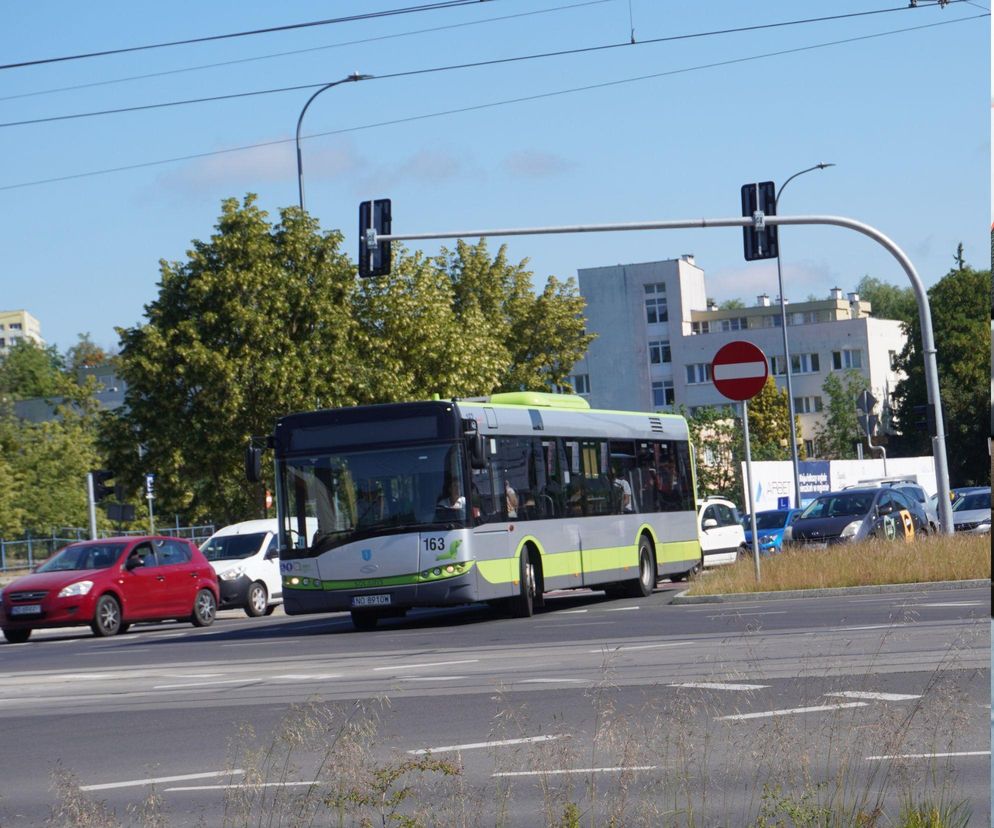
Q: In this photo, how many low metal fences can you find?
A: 1